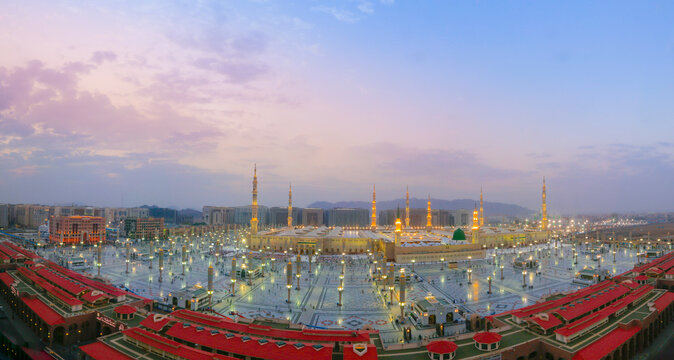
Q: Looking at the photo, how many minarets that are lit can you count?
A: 9